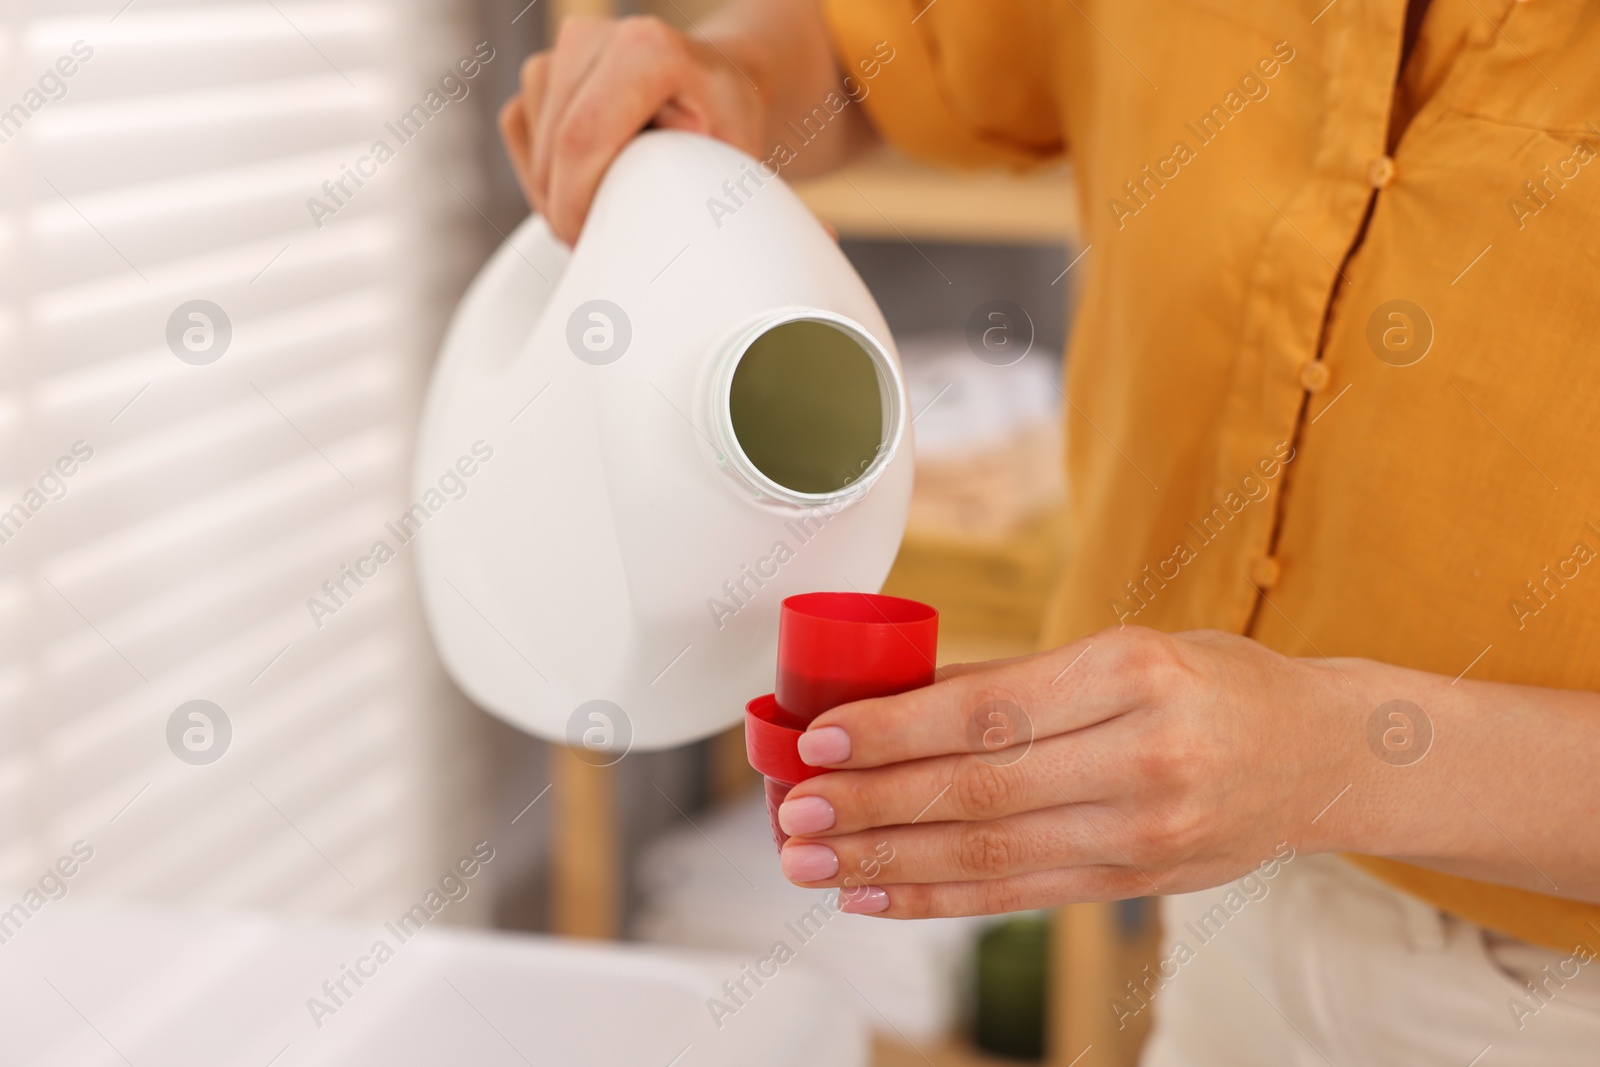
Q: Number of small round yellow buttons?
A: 3